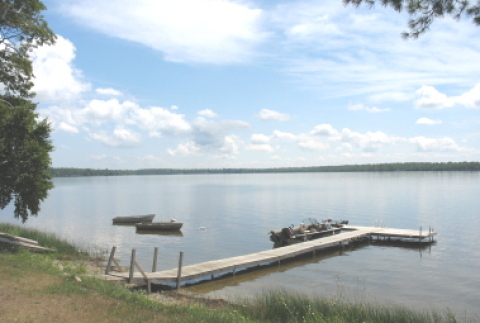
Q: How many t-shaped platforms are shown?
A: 1